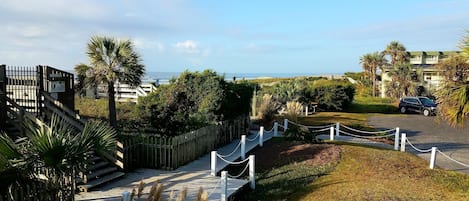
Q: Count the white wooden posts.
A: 13